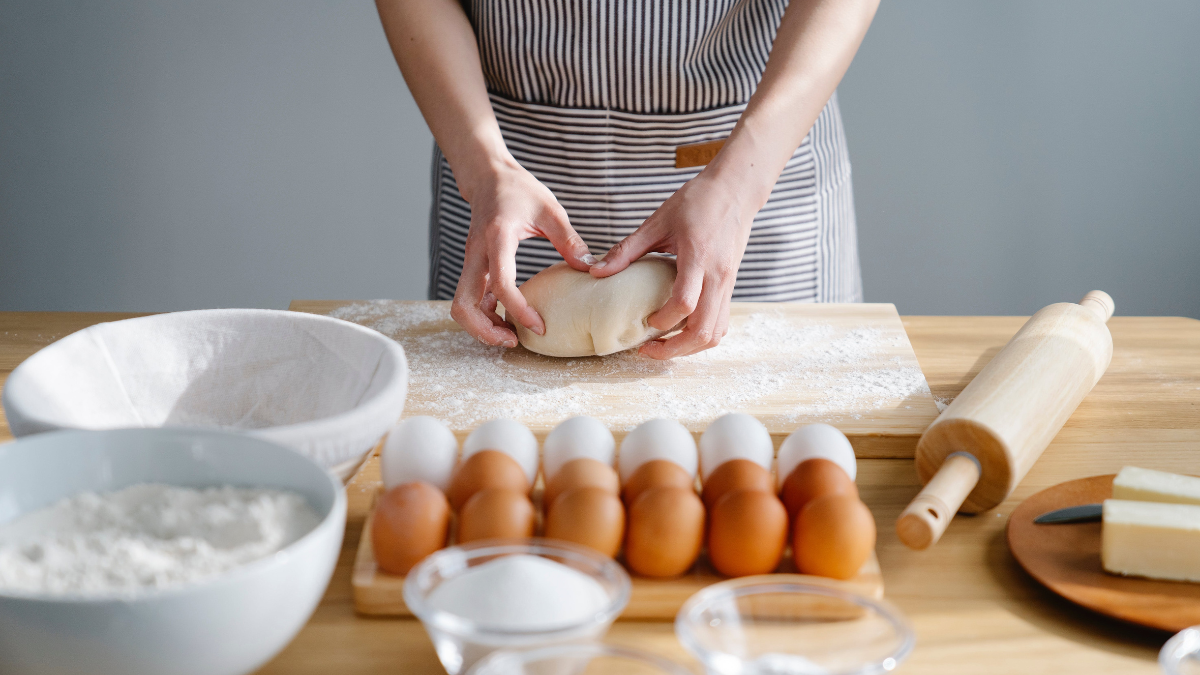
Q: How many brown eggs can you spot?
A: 11